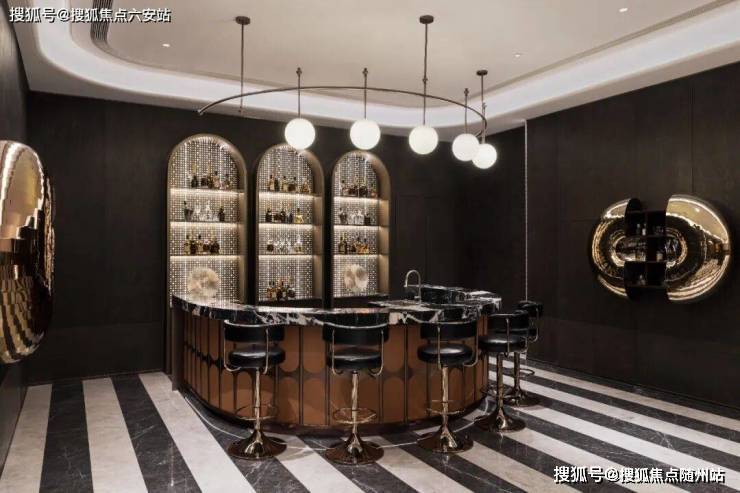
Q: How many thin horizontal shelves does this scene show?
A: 9